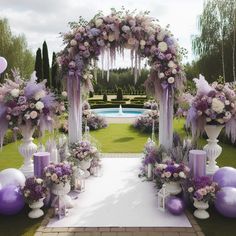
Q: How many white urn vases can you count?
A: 7